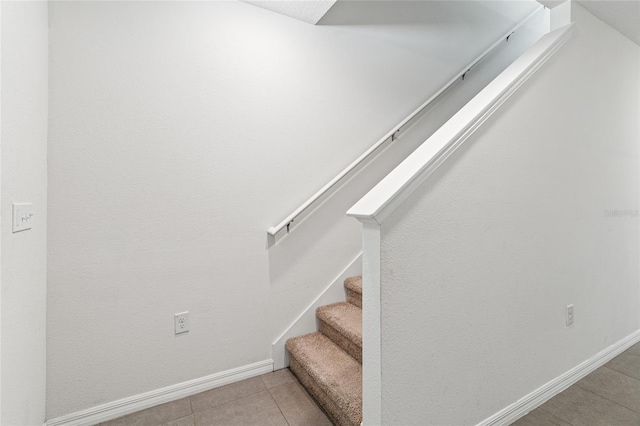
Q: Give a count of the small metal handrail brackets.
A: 4